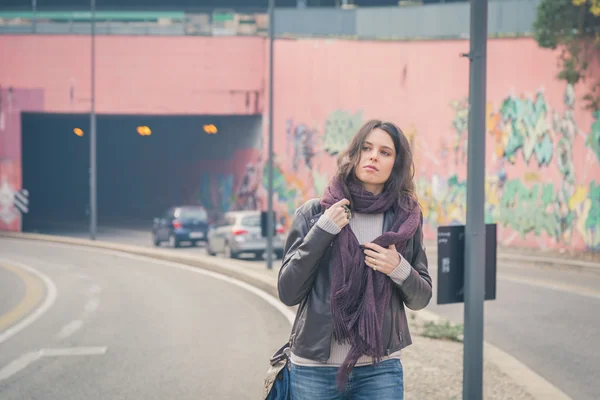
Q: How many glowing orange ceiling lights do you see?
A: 3